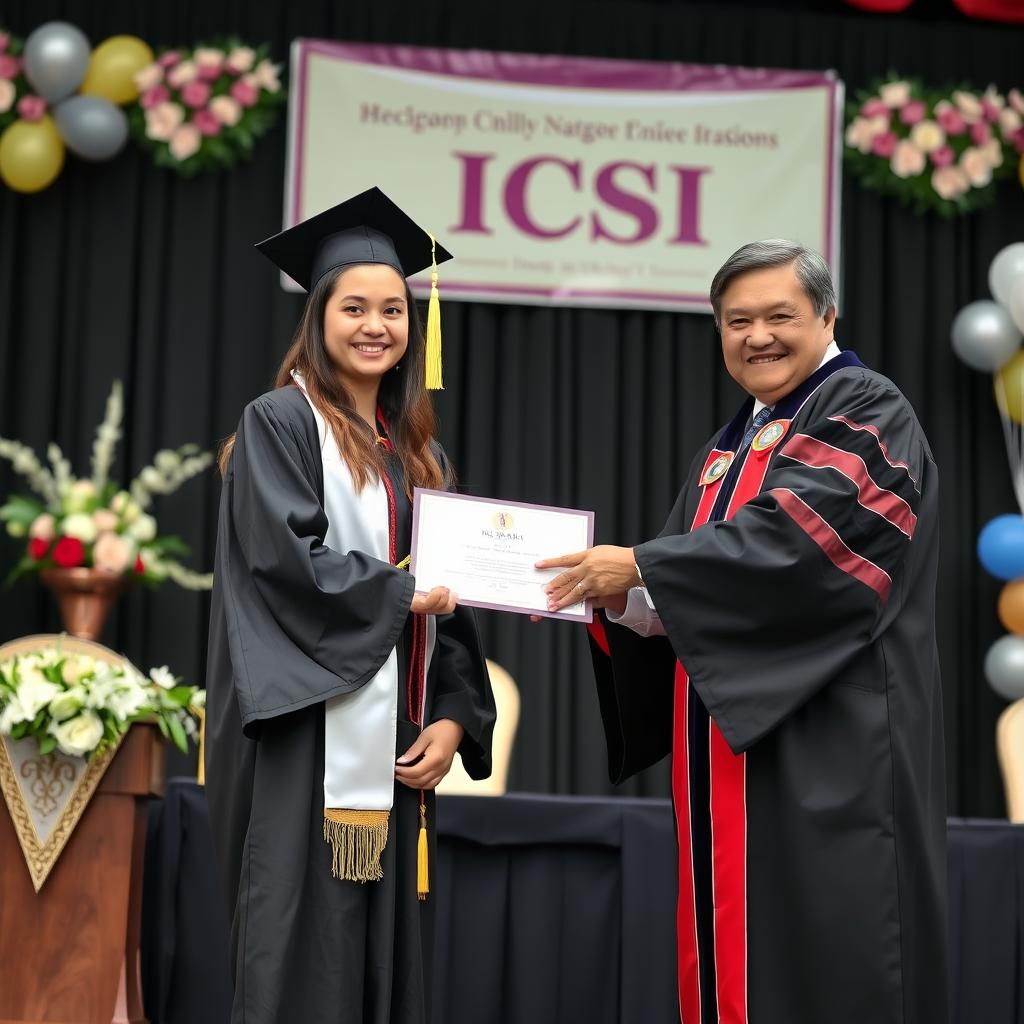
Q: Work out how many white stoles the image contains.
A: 1